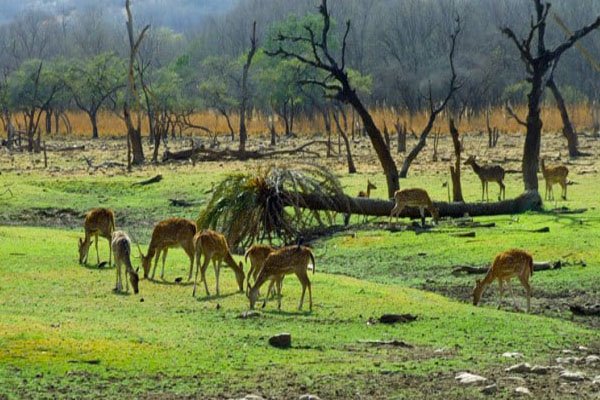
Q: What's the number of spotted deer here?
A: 11